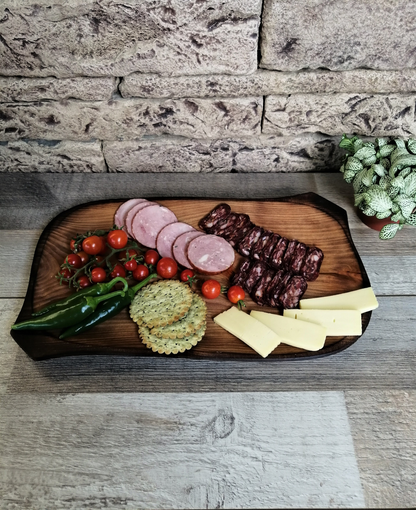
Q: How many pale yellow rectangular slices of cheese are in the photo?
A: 4